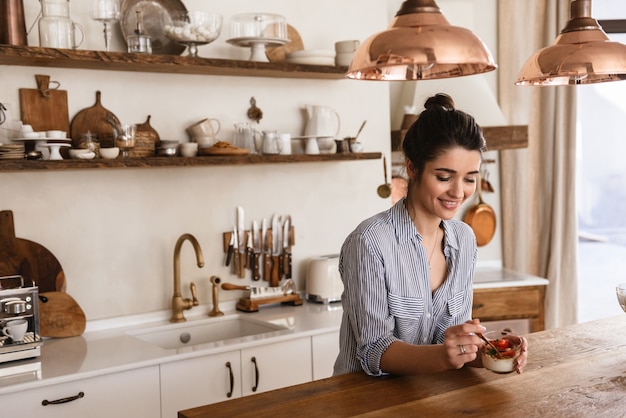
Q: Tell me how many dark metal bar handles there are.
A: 3